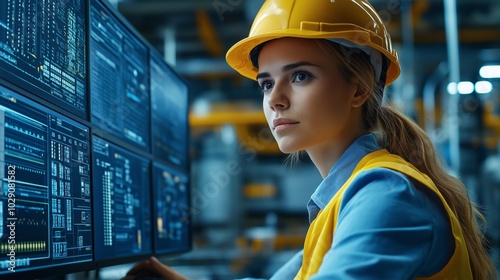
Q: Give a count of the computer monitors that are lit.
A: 6